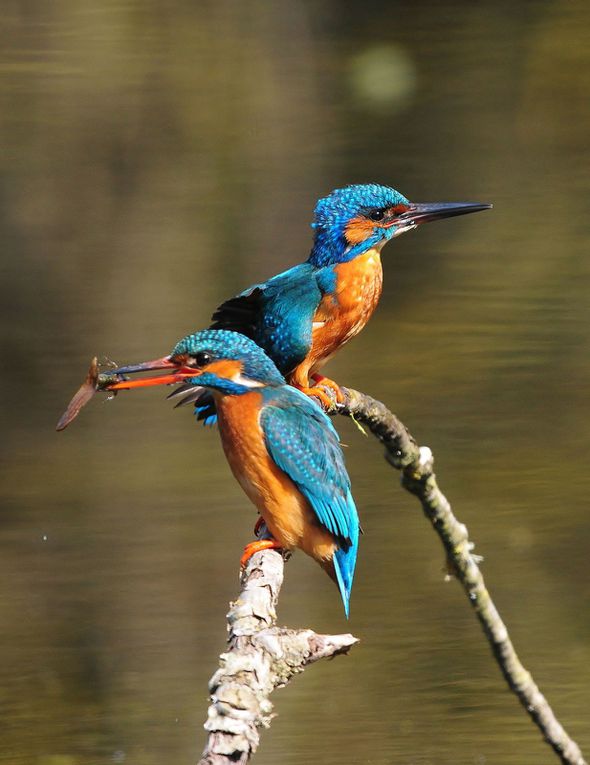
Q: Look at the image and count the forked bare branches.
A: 1